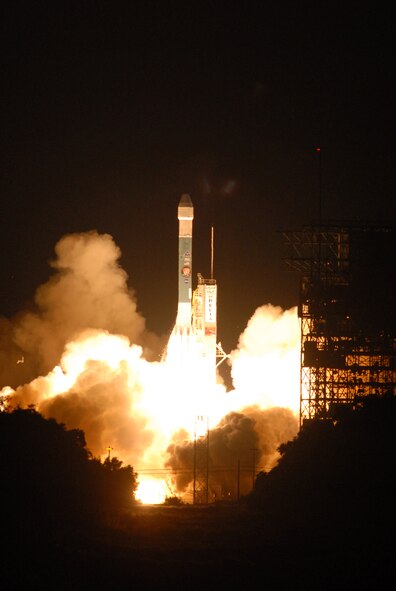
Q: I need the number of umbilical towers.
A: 1